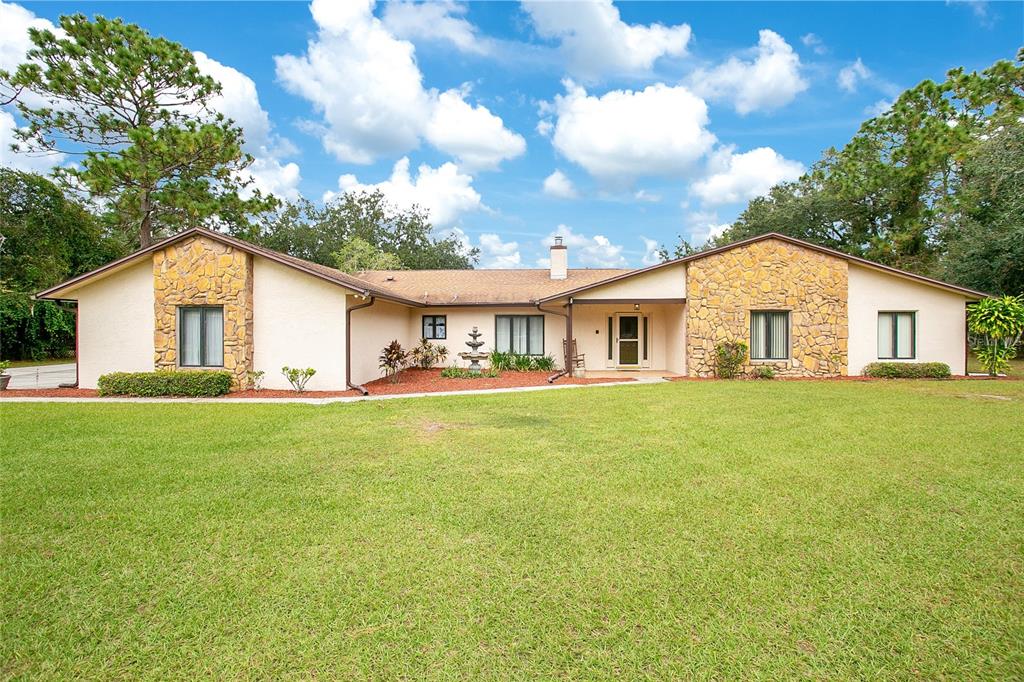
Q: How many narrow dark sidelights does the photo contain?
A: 2